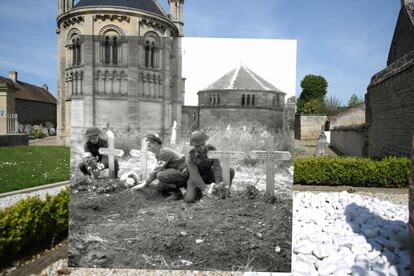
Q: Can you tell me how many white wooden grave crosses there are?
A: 4